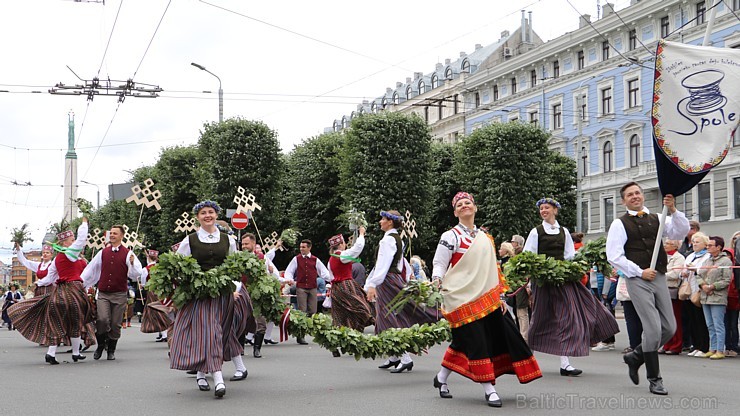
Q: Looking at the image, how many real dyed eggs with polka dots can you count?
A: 0